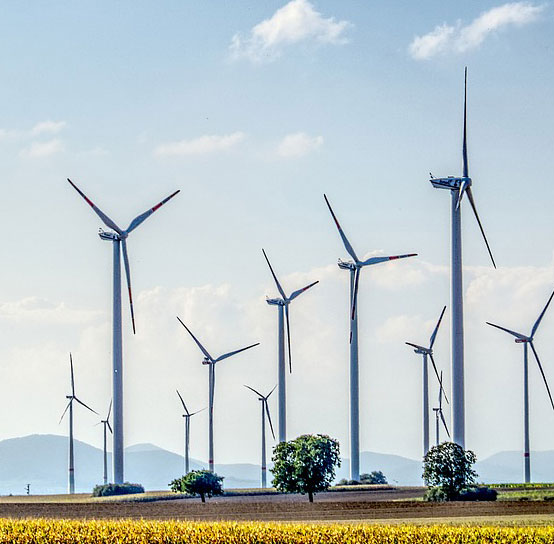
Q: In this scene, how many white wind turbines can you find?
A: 12